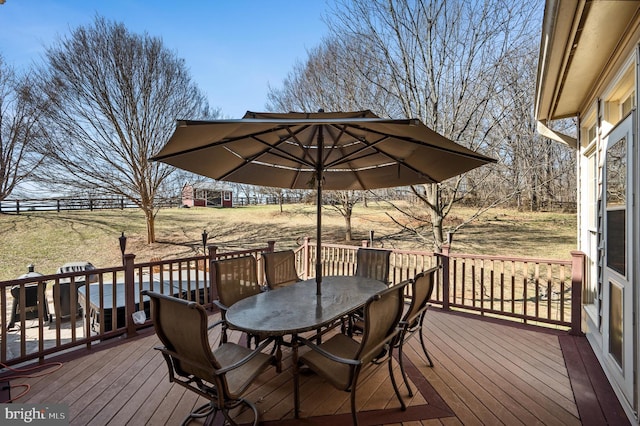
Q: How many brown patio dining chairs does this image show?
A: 6